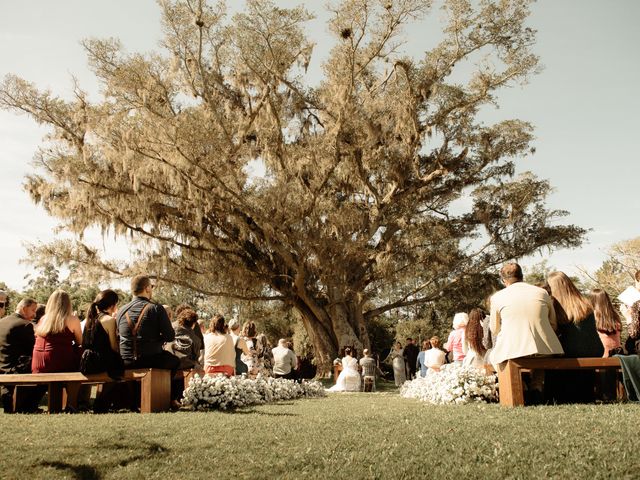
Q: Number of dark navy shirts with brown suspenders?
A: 1